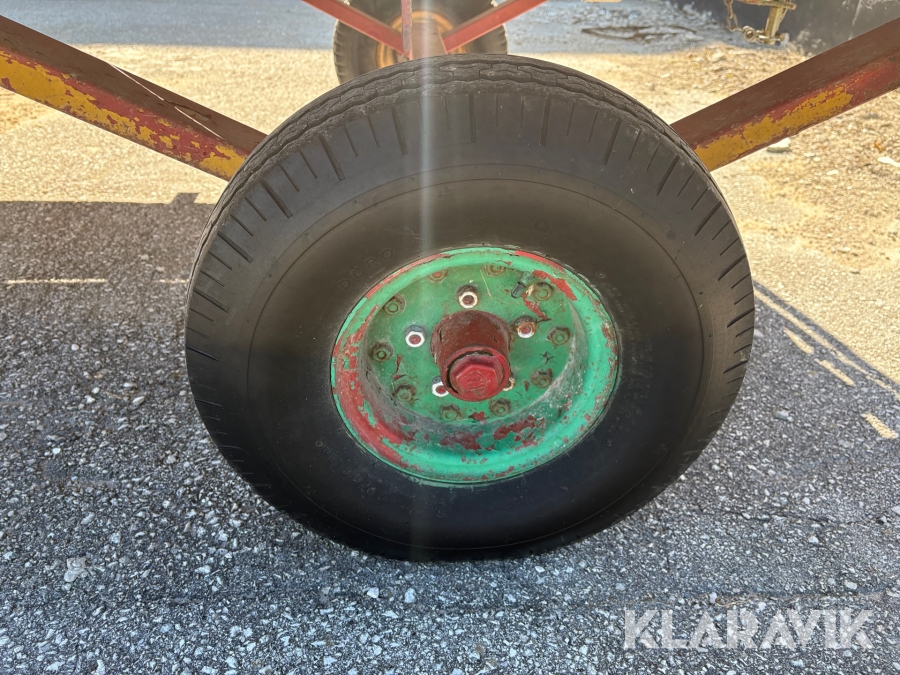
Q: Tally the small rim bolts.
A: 10